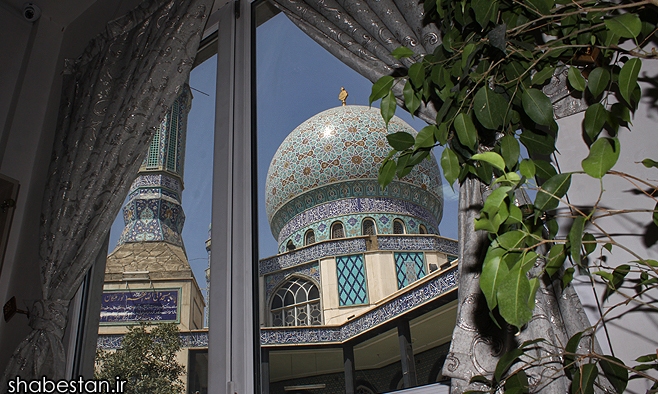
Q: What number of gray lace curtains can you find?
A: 2